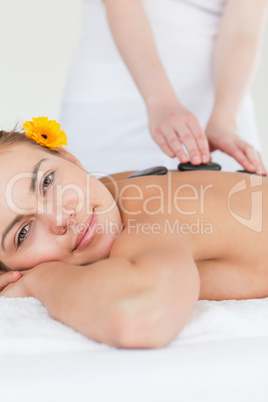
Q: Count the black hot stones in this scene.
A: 3